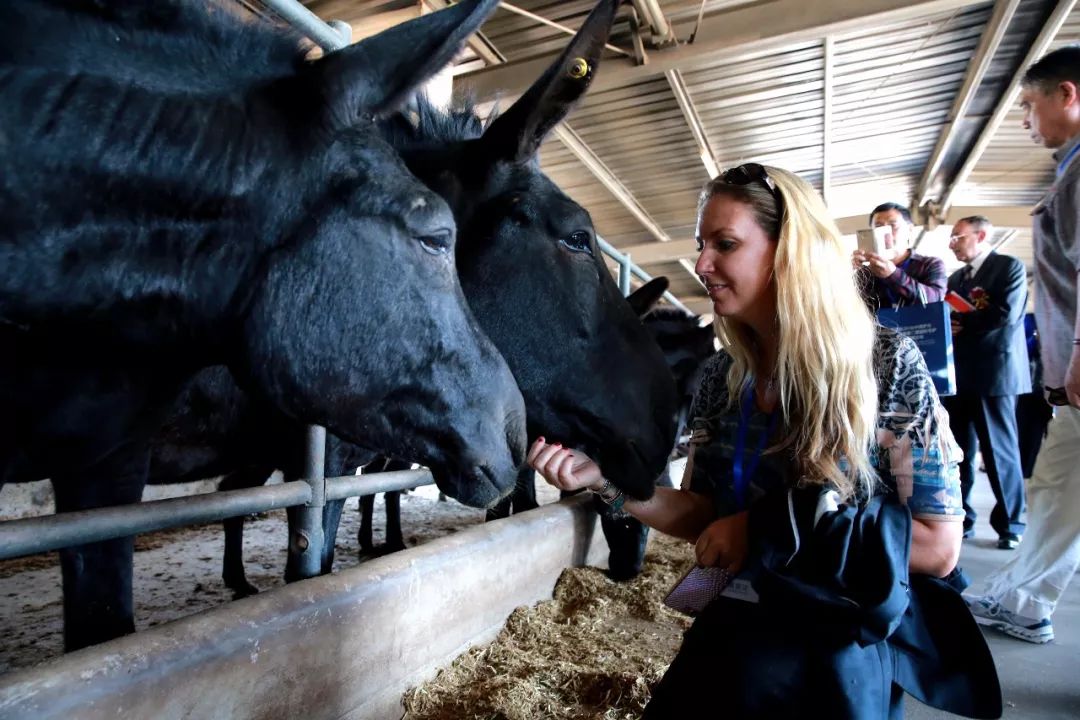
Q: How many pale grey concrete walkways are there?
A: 1